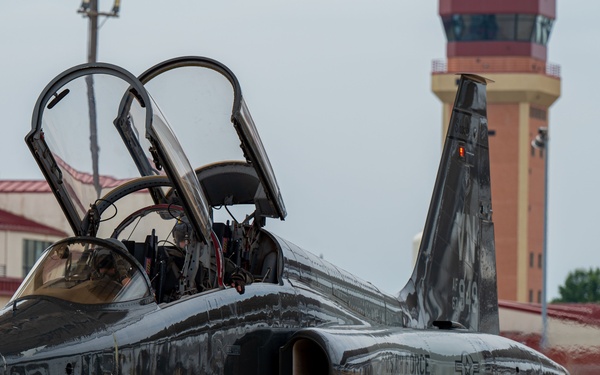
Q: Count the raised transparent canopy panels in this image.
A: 2